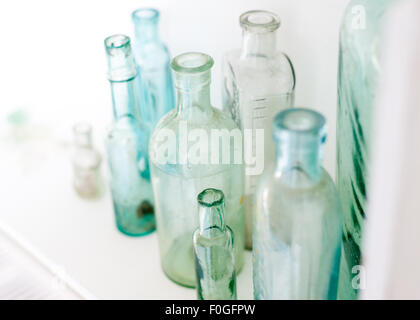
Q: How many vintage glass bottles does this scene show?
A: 8